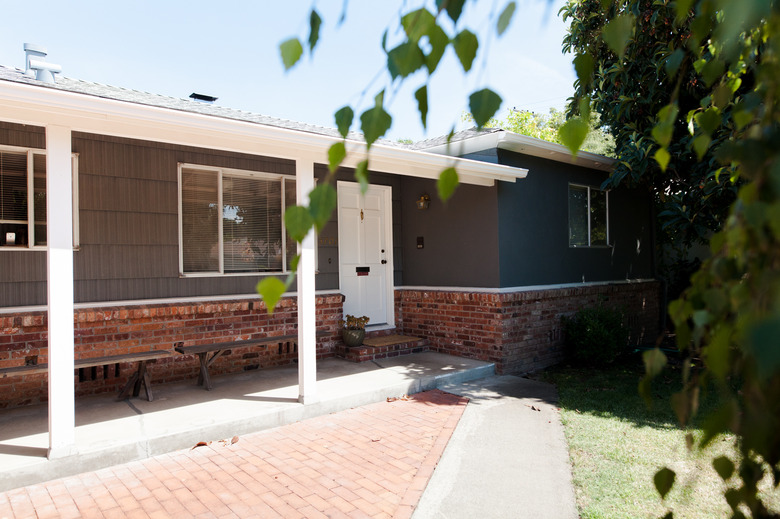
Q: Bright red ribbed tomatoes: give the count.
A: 0